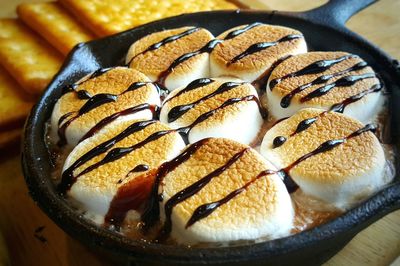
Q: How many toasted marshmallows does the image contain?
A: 8